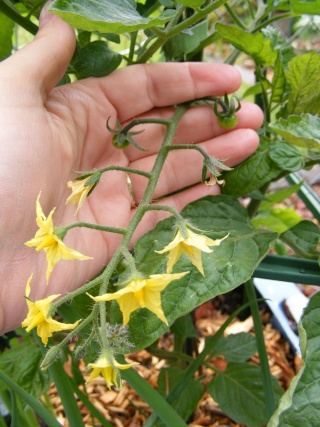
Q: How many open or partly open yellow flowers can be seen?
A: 6